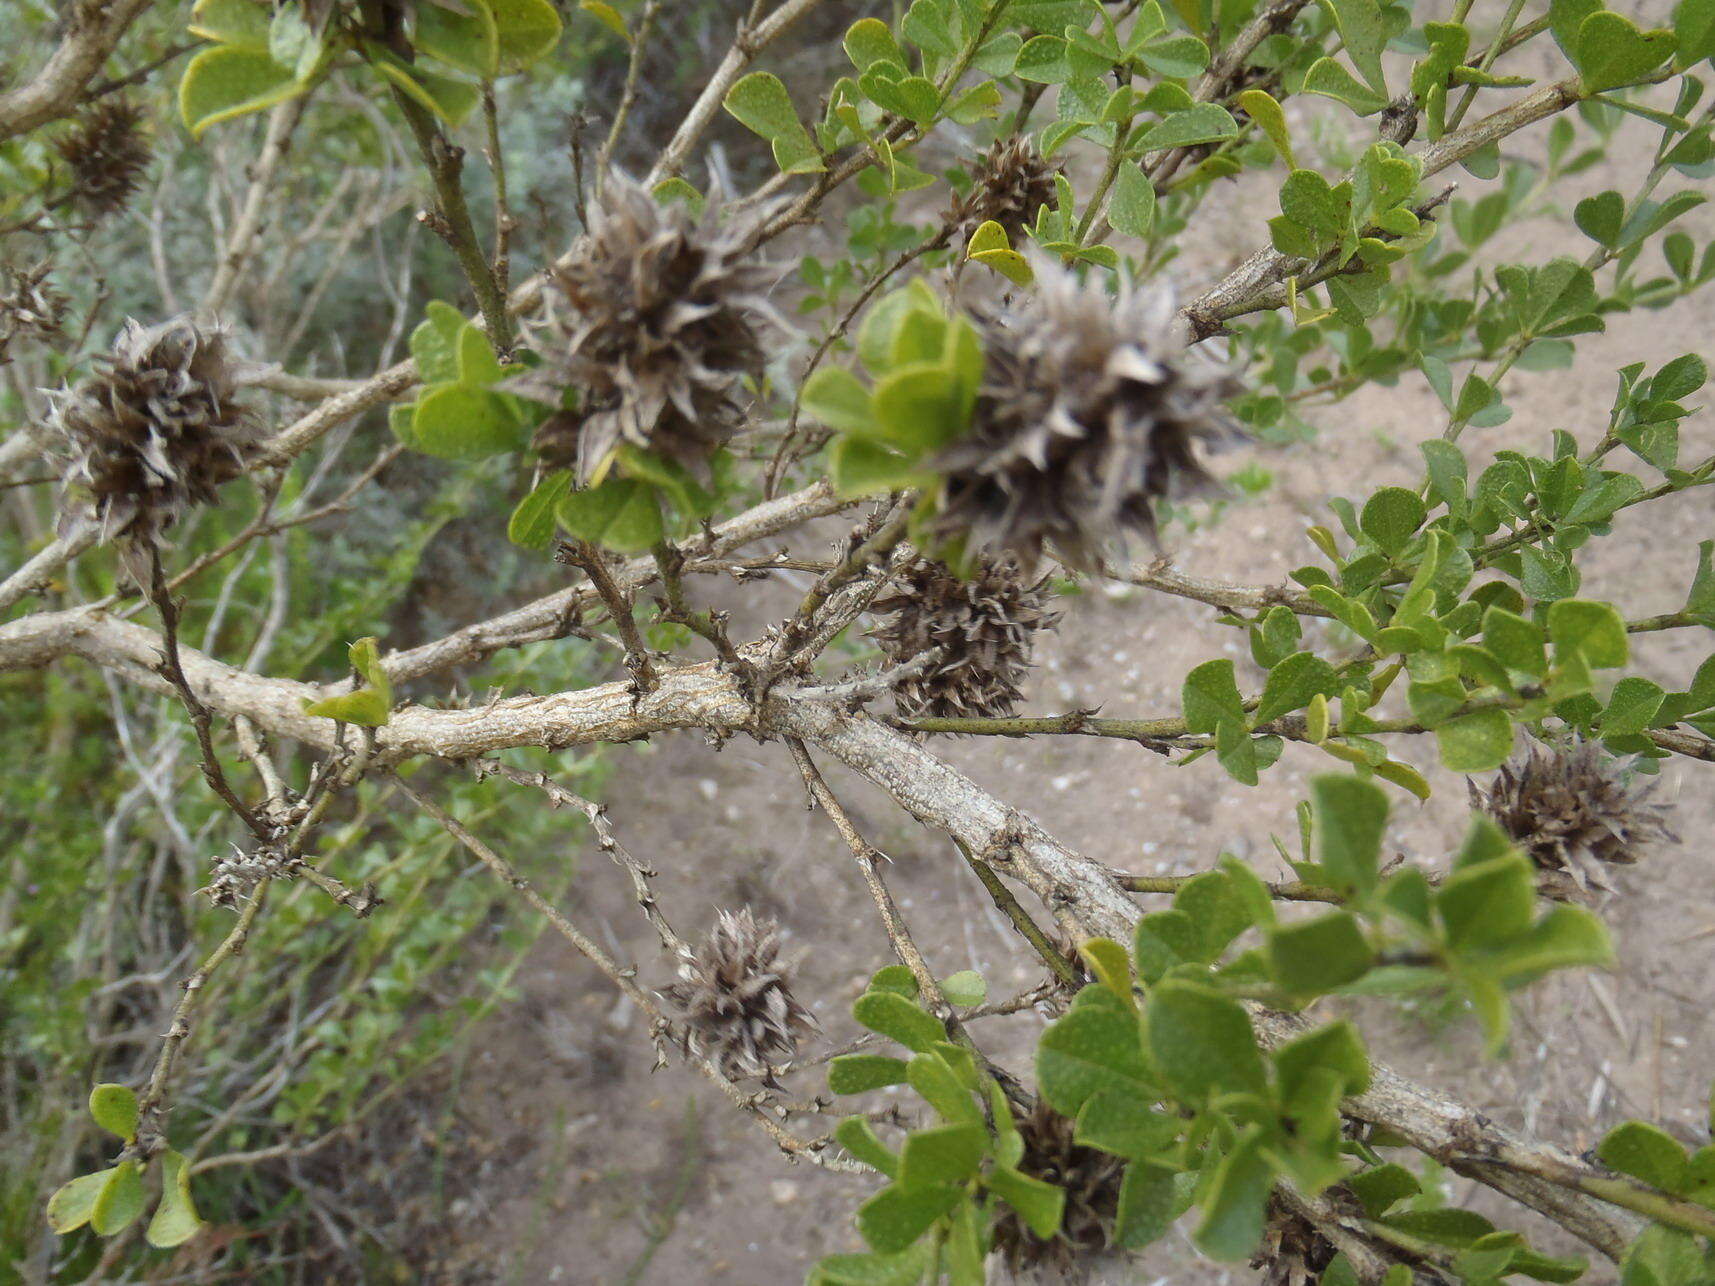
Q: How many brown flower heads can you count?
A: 11